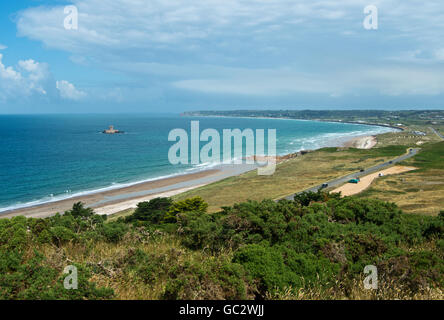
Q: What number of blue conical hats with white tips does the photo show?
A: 0